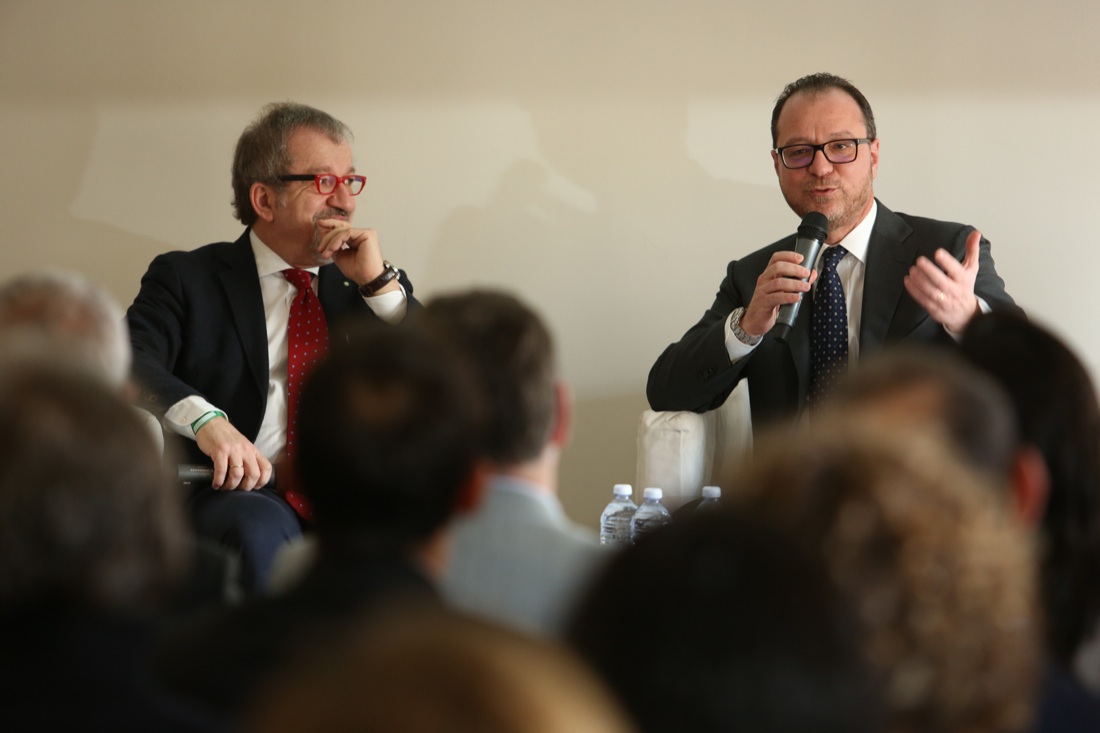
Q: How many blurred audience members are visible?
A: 9